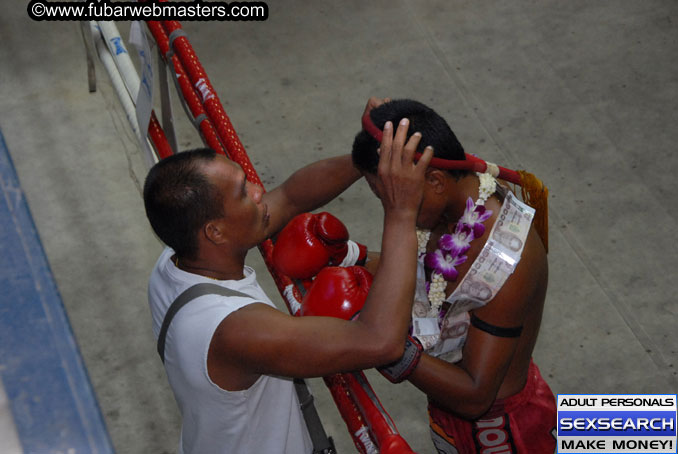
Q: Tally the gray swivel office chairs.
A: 0